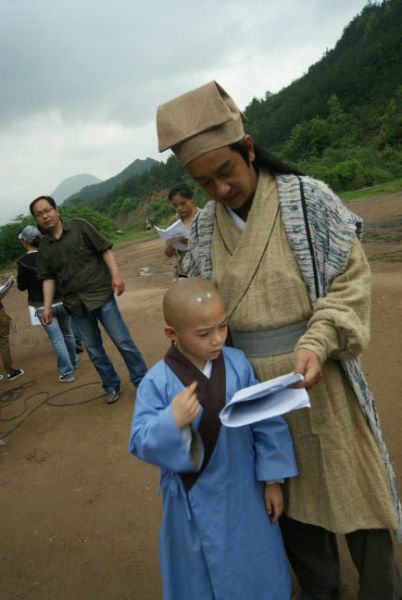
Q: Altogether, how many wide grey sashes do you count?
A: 1